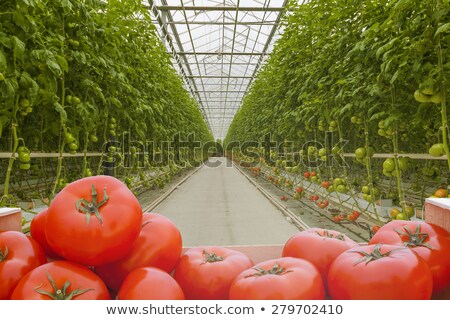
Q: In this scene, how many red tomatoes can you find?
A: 11